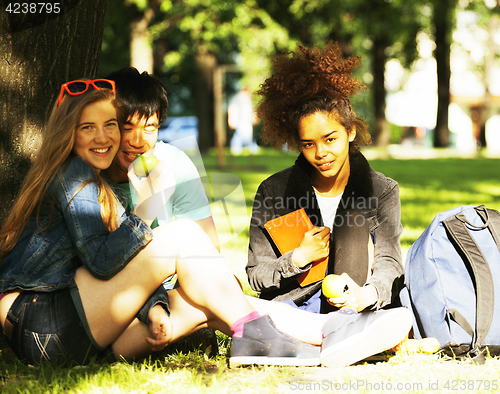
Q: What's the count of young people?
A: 3